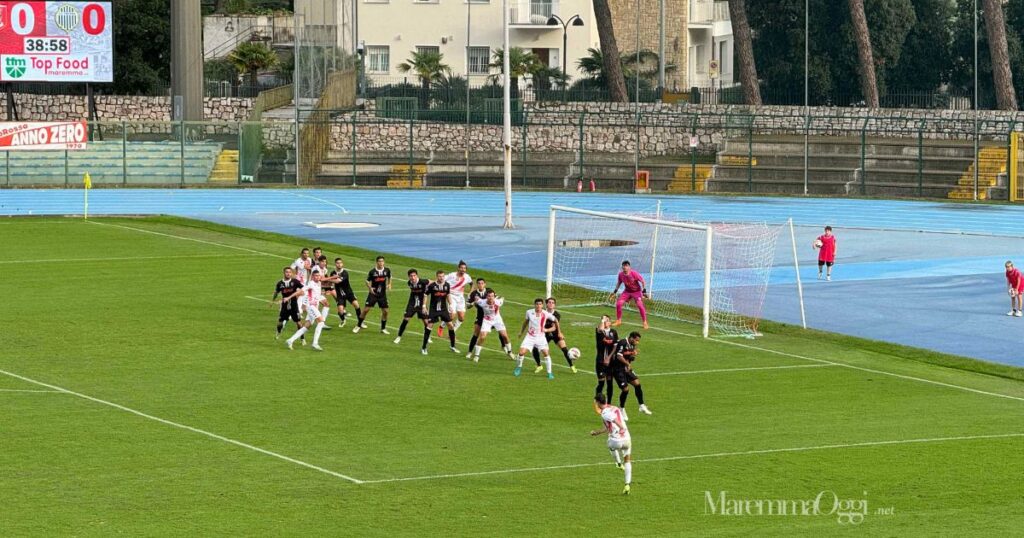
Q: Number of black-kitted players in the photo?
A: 10